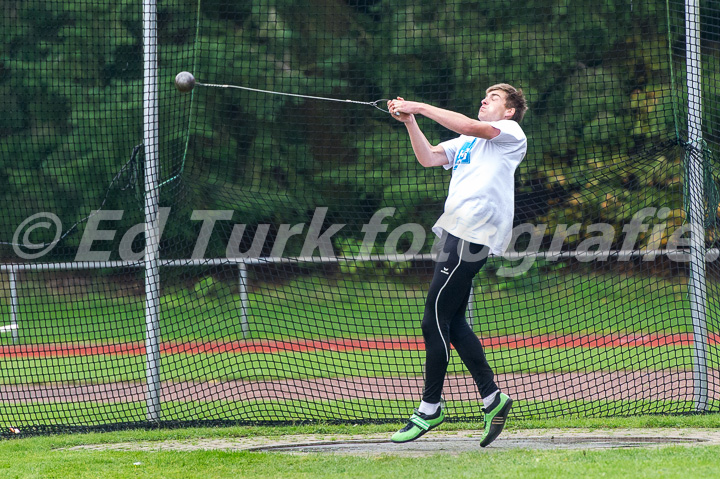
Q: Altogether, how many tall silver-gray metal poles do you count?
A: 2